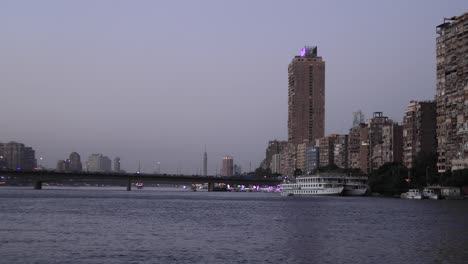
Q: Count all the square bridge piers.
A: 3